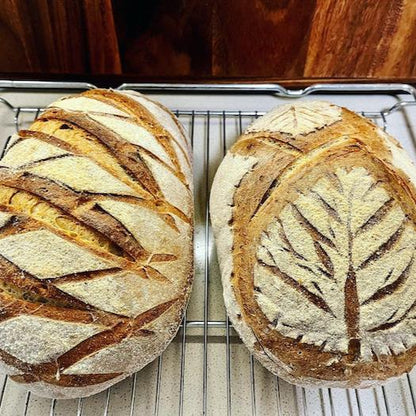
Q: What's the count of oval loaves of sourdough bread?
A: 2